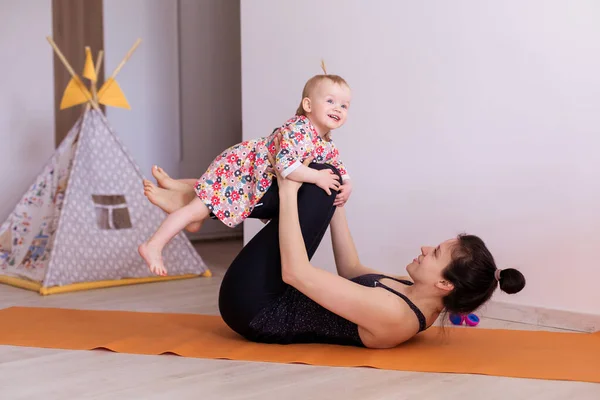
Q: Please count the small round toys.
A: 2